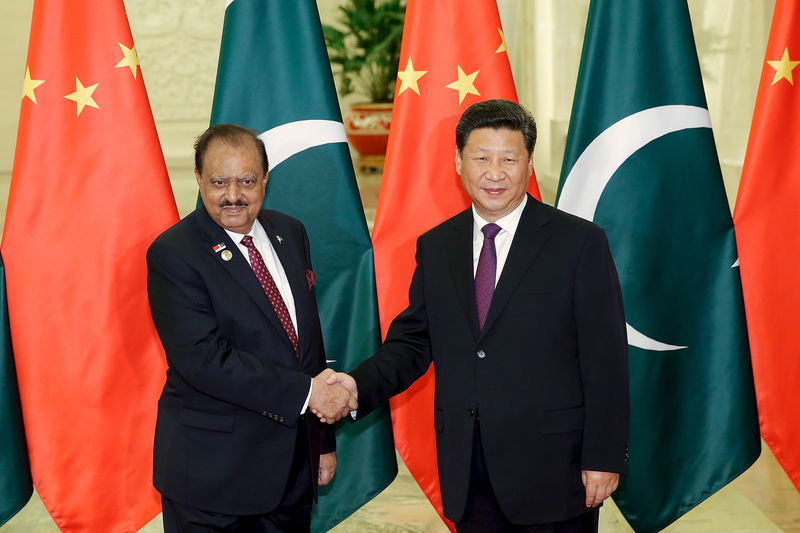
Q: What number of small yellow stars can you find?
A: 7